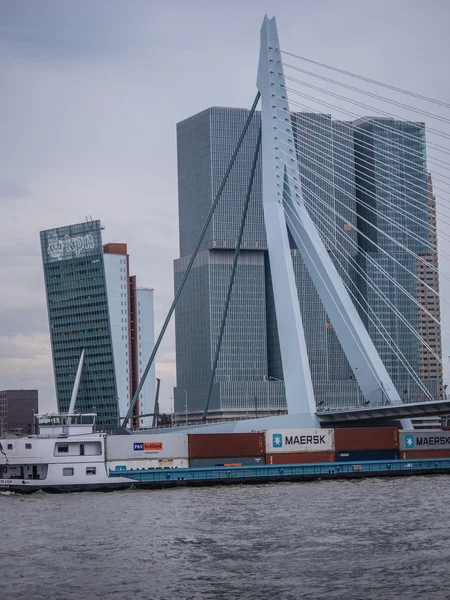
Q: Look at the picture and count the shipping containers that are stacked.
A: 10